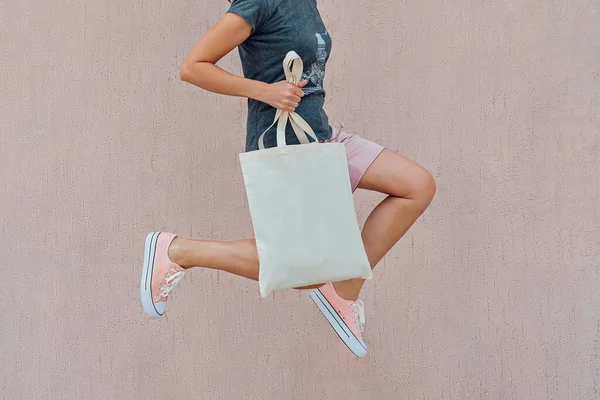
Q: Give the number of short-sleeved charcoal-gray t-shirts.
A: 1